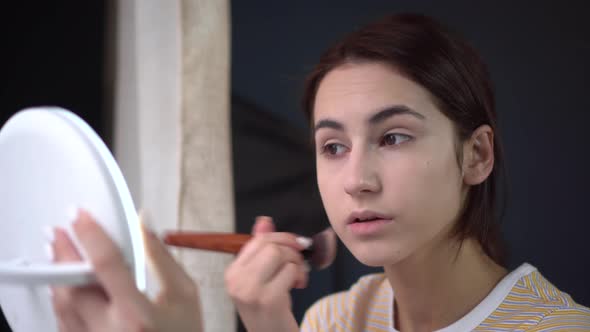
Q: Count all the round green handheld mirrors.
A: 0